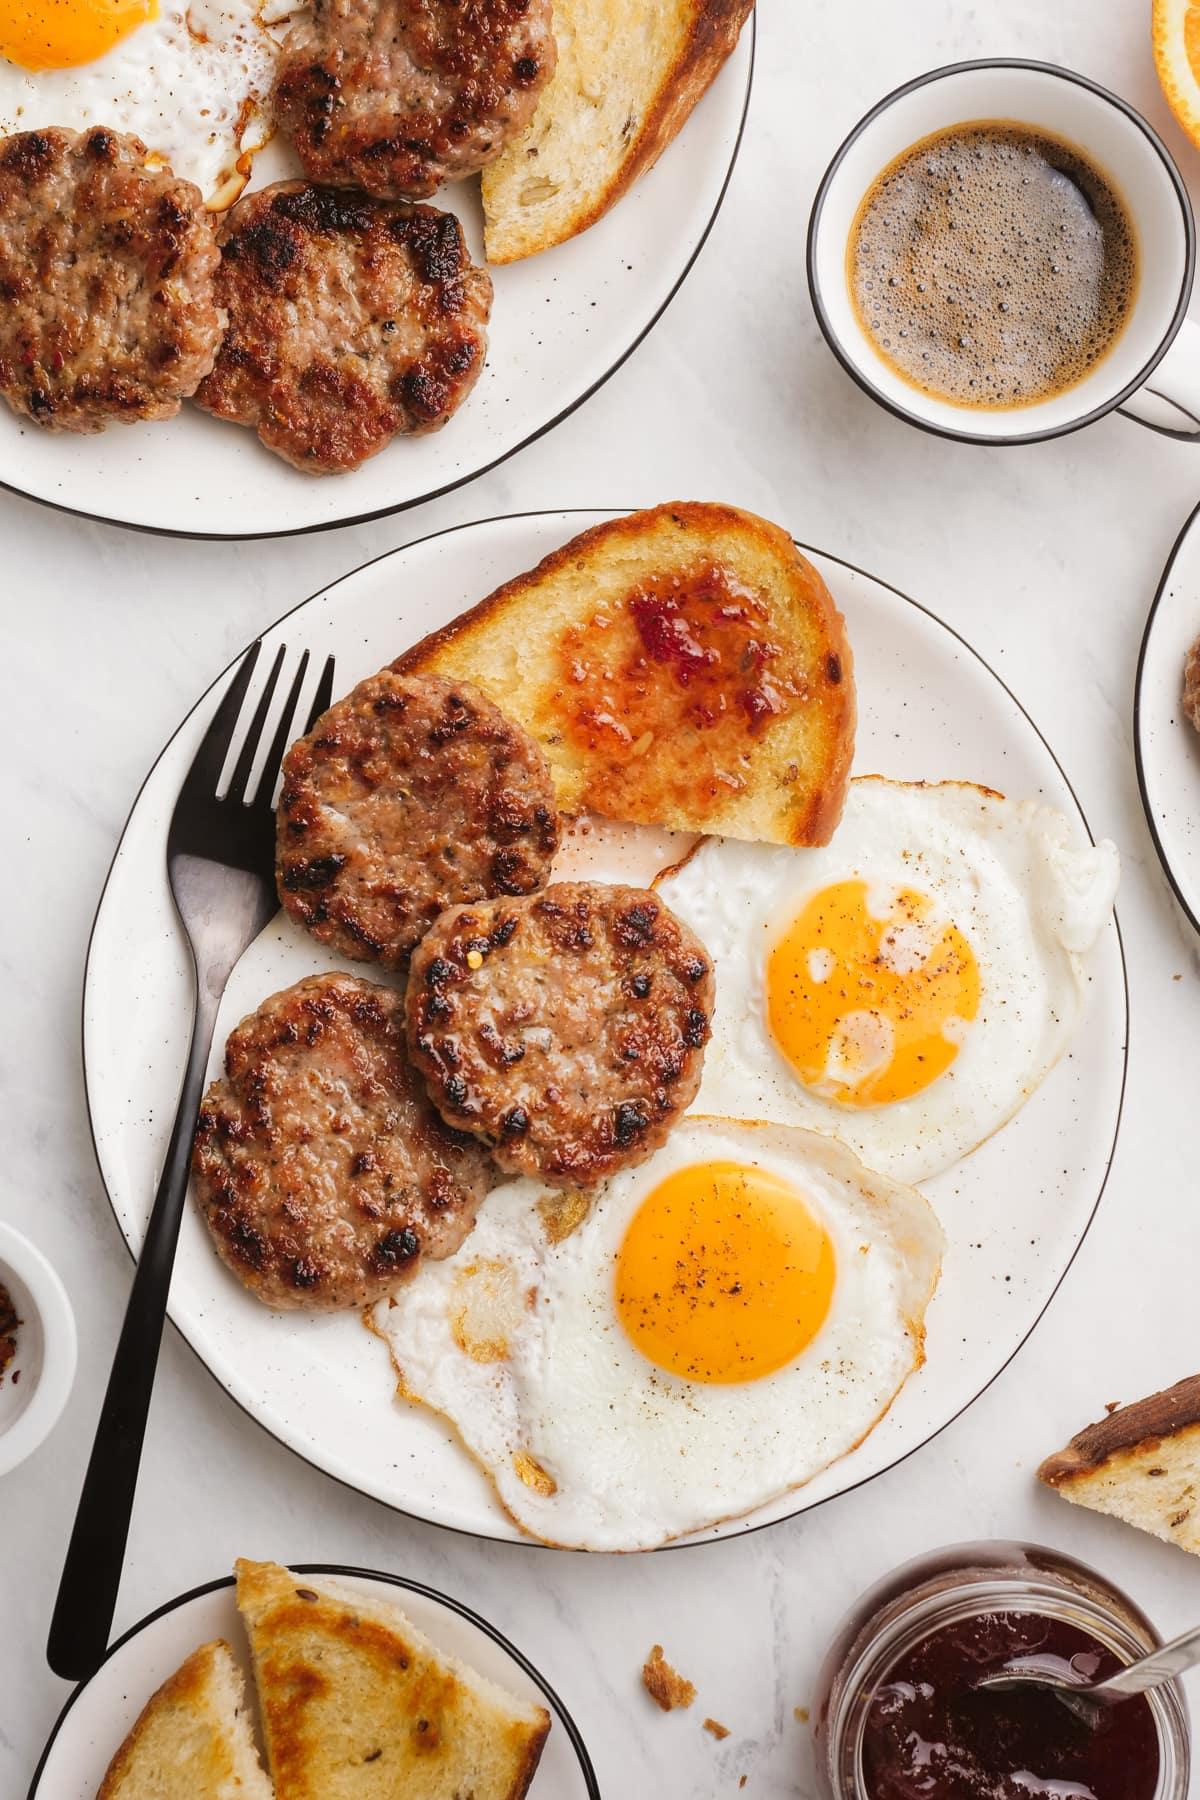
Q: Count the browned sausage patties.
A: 6